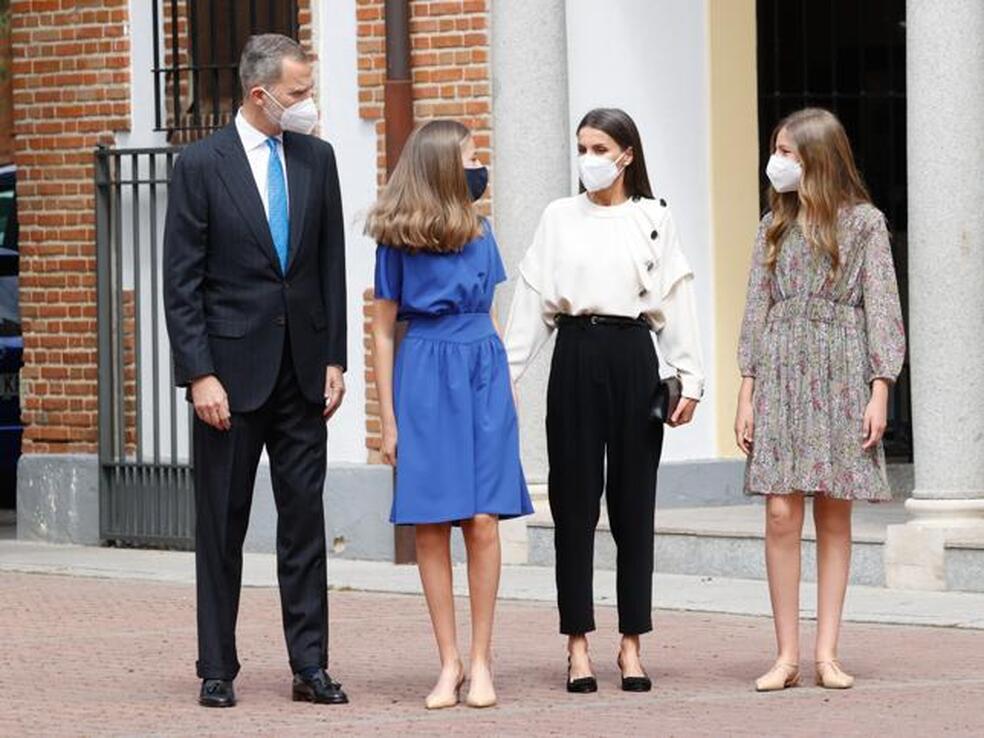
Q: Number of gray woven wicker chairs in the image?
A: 0